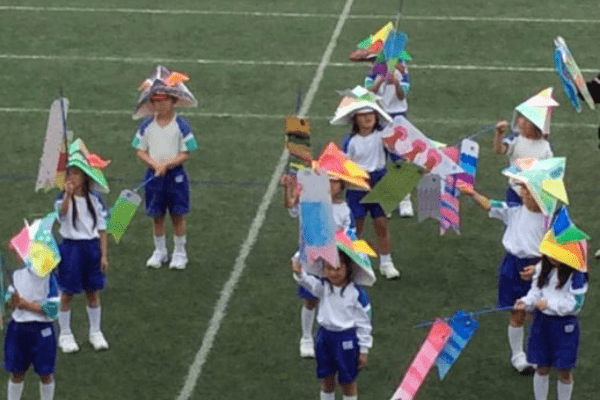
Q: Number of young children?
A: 10